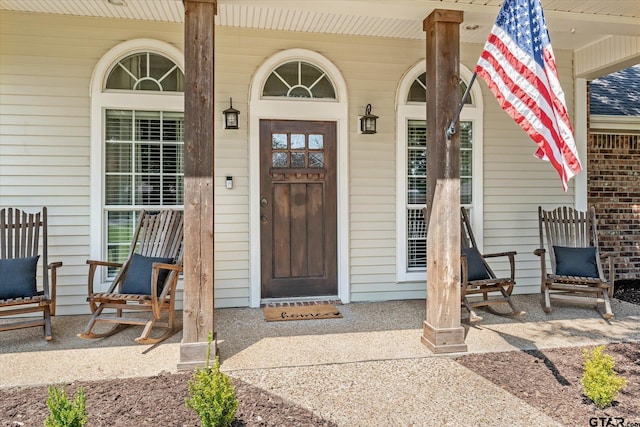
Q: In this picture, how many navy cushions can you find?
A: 4